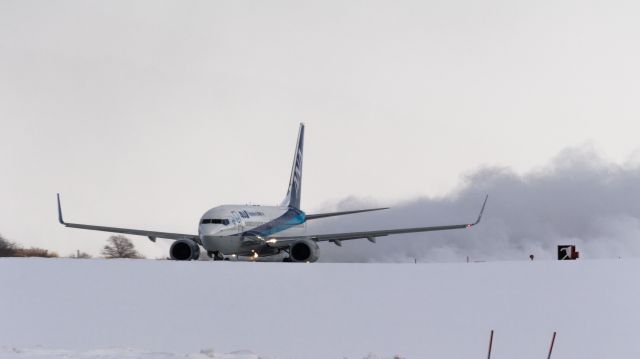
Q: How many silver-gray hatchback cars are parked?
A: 0